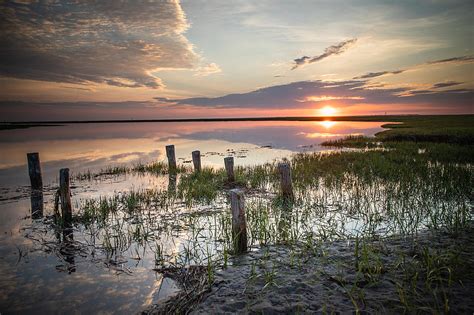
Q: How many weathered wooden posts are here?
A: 7